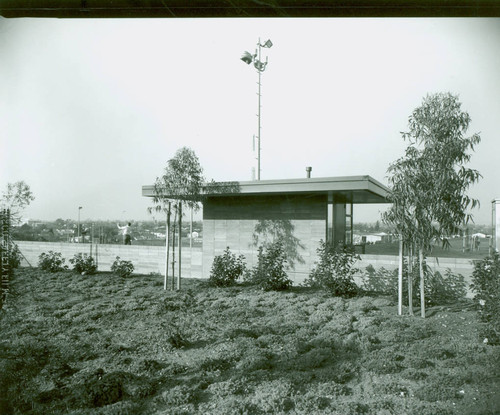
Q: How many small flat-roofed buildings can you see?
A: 1